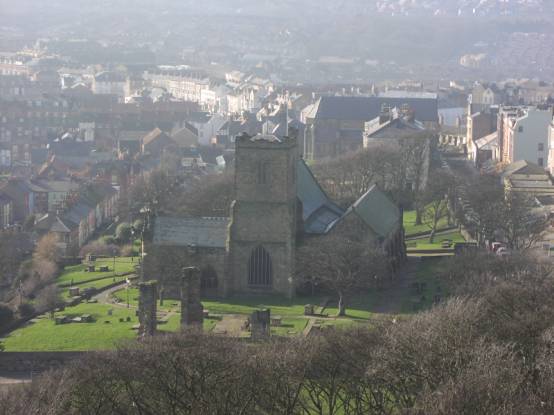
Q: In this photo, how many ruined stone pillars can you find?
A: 3